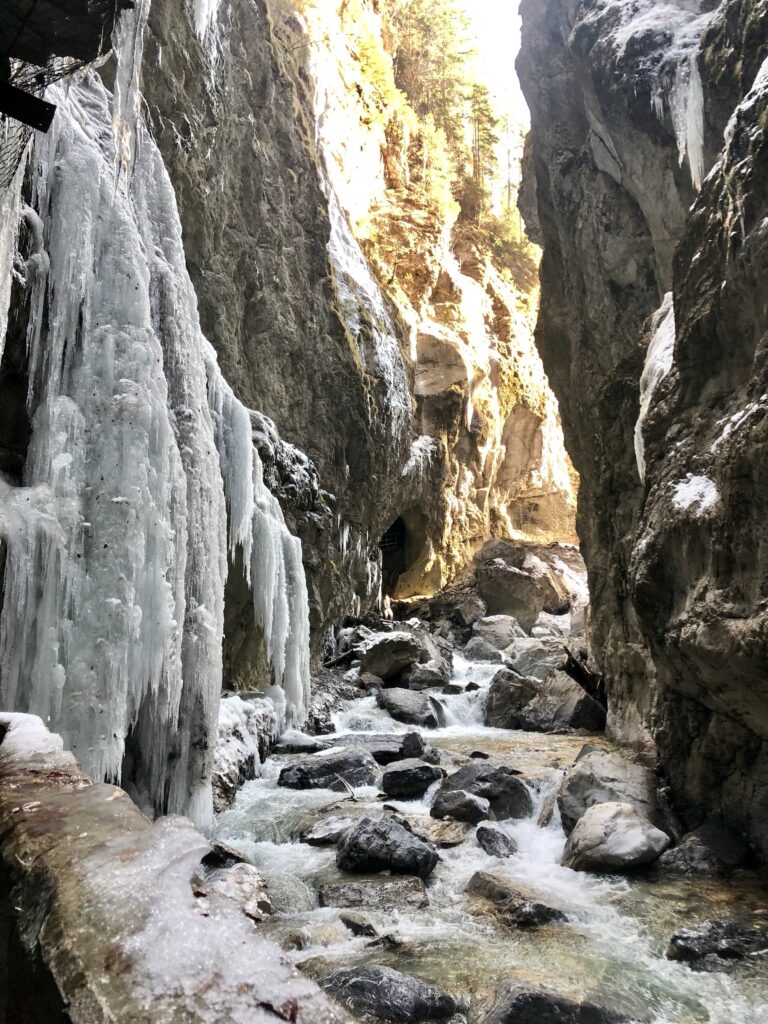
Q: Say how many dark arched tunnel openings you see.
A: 1